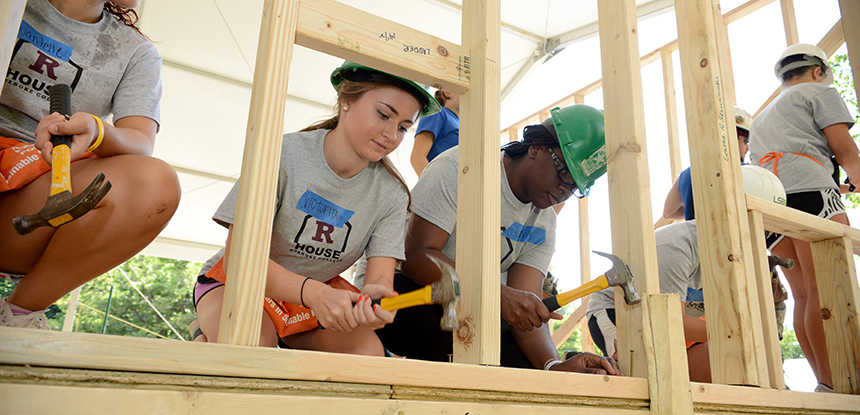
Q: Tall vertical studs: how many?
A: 4